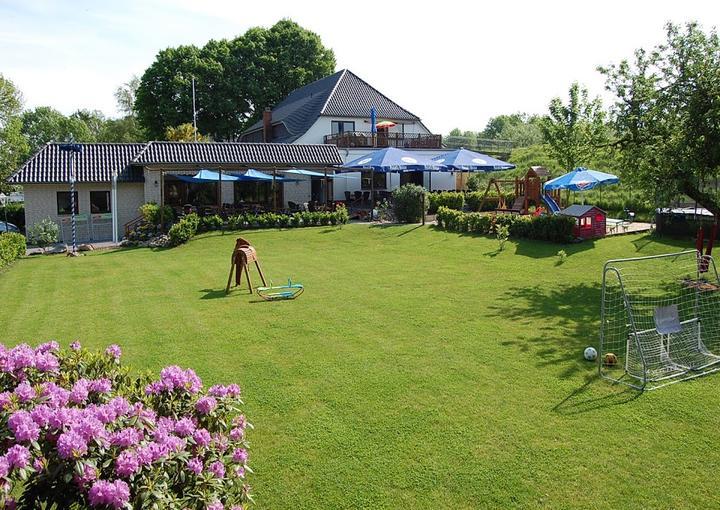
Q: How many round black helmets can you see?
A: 0